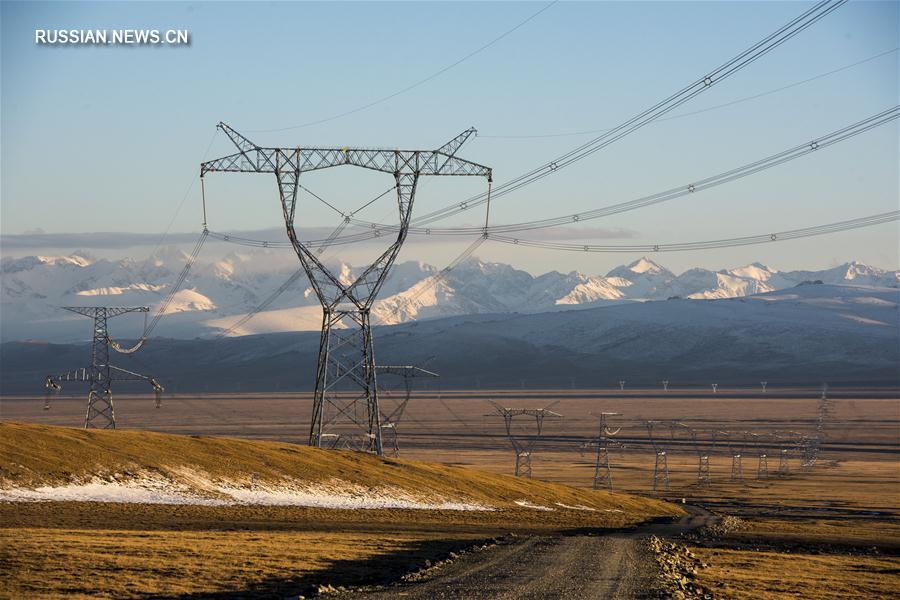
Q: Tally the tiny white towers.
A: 4